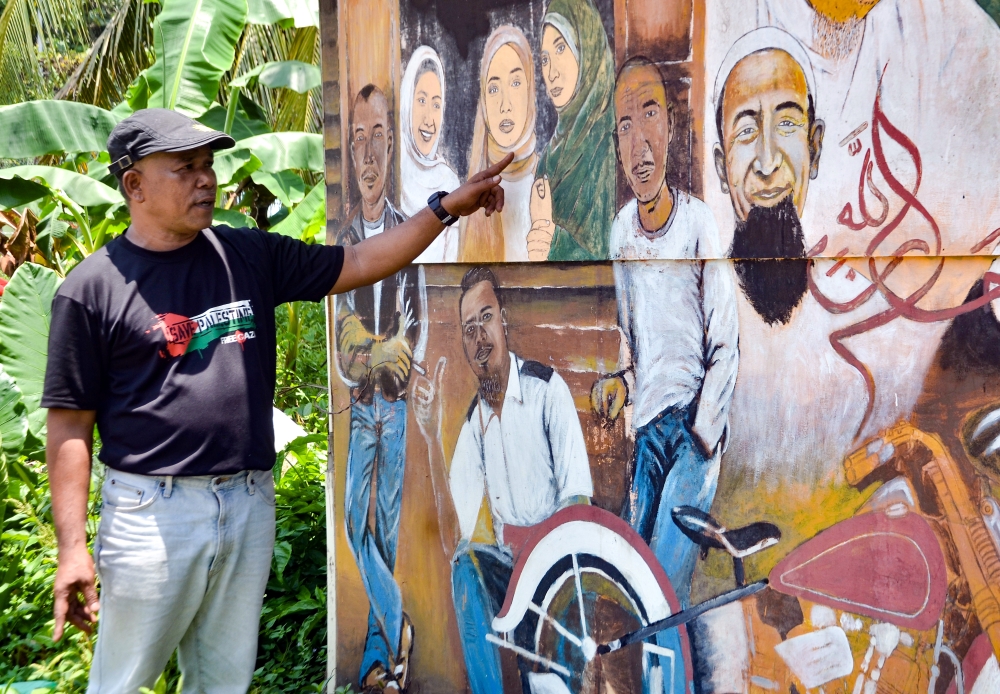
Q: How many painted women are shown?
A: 3